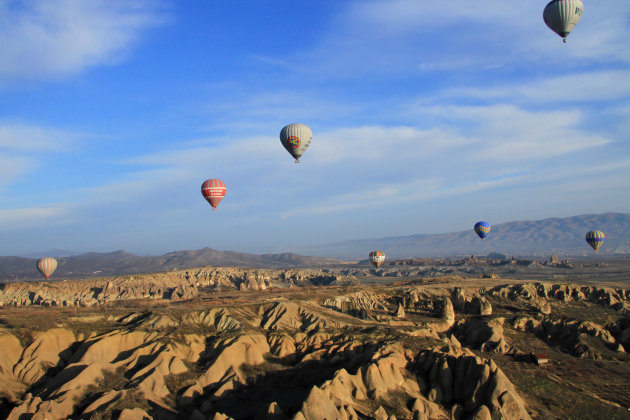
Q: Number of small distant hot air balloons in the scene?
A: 4